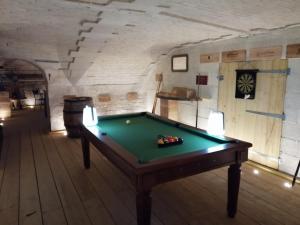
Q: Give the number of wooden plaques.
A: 4